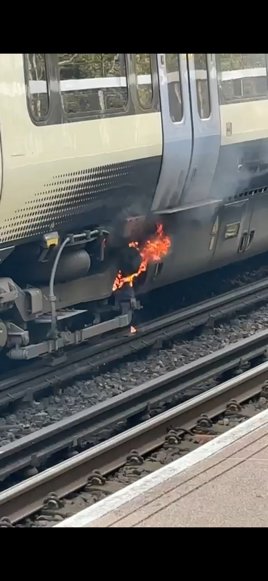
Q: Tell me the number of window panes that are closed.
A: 6